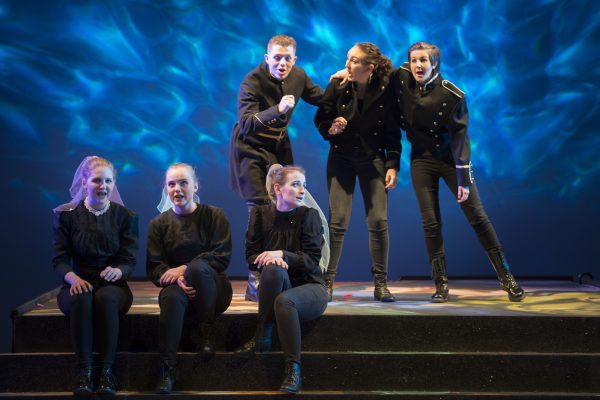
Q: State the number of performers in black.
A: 6